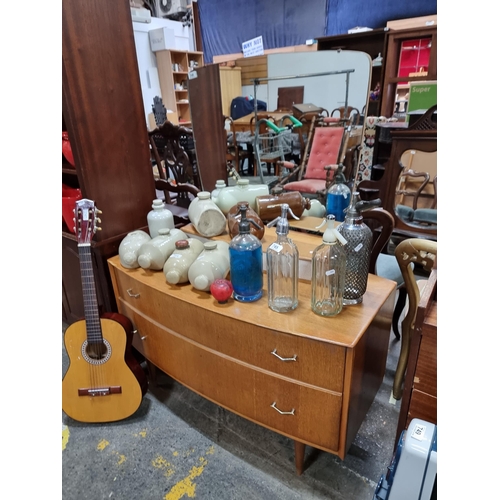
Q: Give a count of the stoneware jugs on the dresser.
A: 7